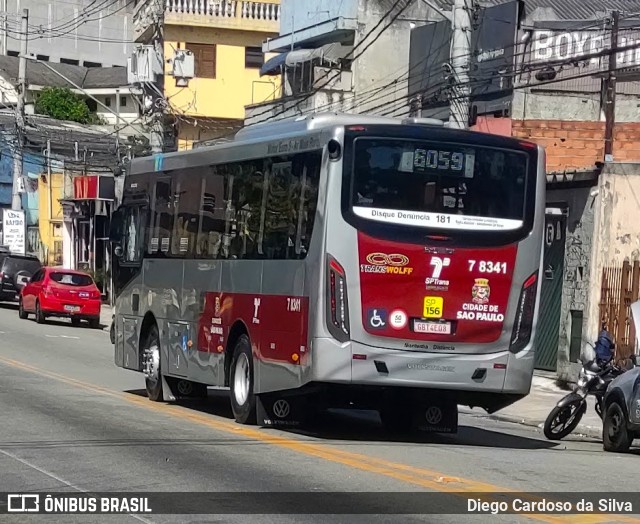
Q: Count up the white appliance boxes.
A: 2